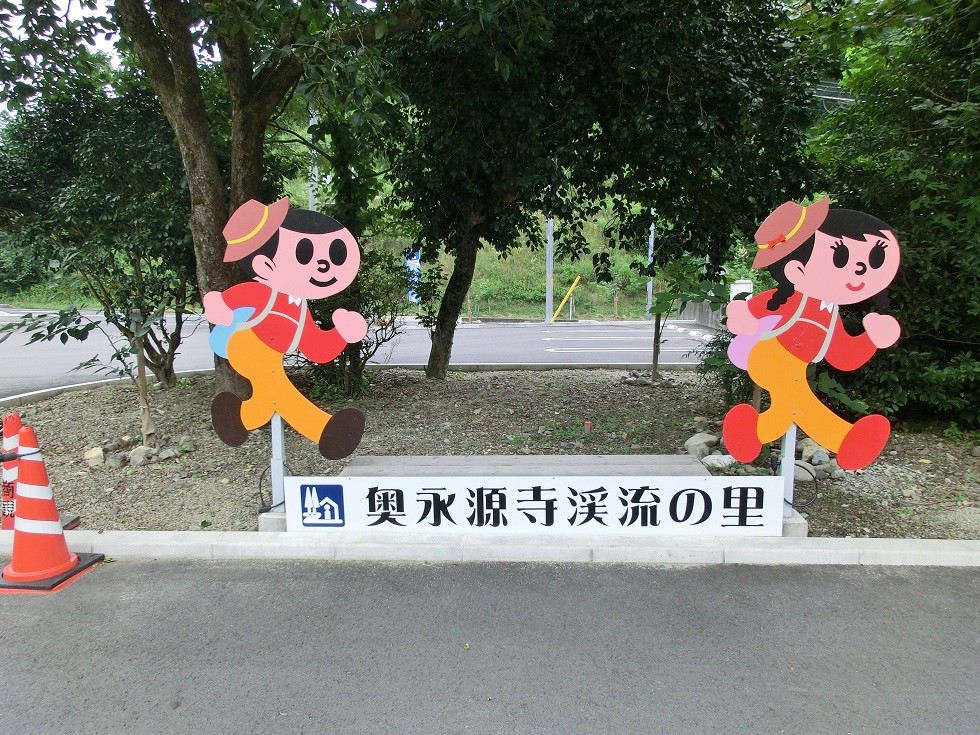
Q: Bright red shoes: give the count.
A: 2